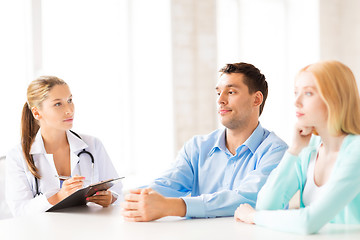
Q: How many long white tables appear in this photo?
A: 1